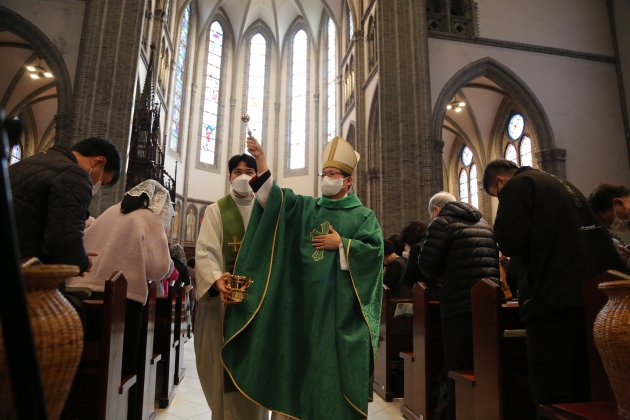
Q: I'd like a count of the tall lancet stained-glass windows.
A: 5